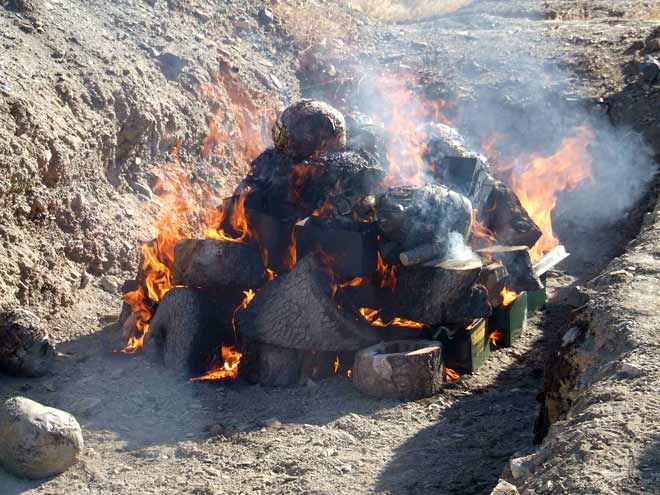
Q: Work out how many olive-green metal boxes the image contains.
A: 3